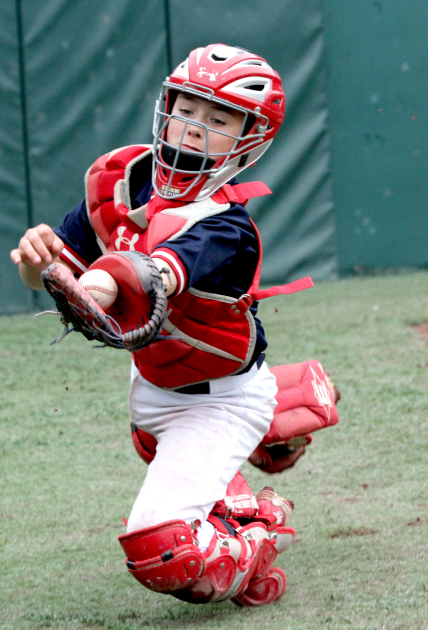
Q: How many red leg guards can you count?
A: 2